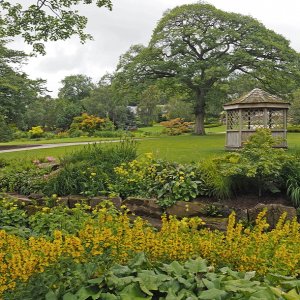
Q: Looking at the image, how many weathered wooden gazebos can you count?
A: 1